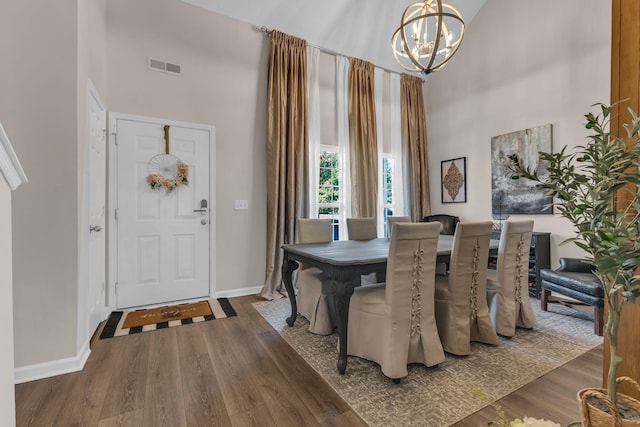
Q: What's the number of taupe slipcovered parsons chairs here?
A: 6